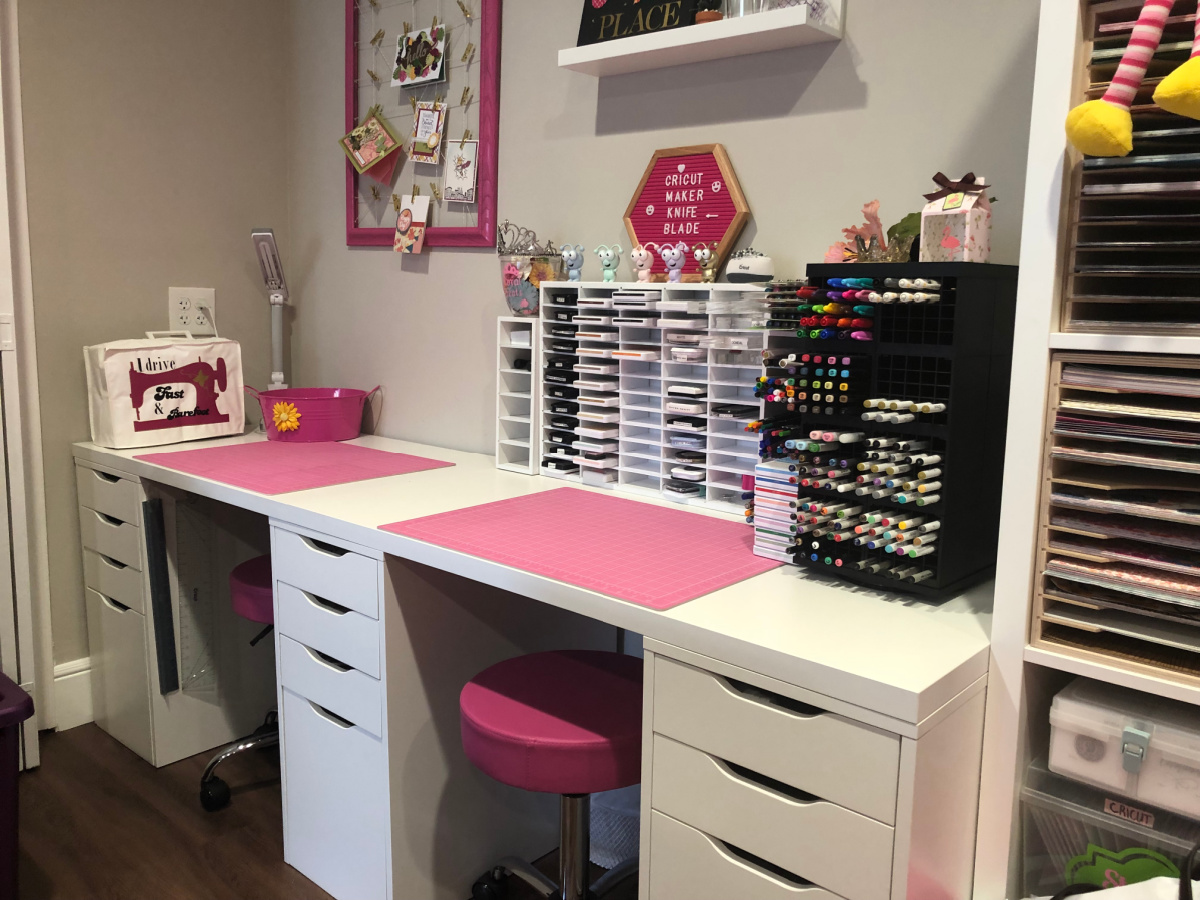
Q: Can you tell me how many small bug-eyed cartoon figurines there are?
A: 5